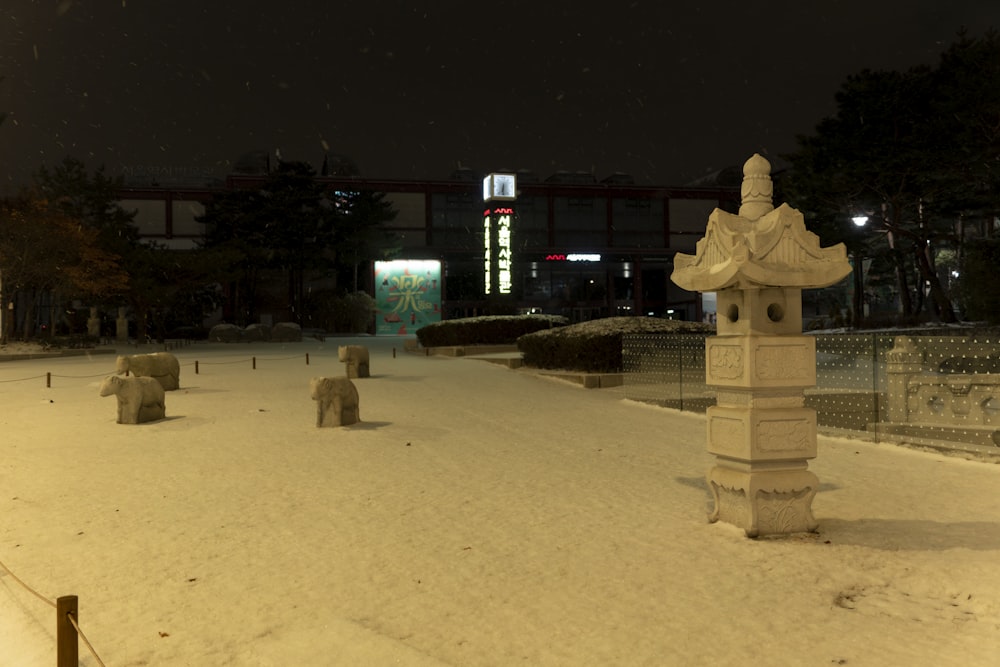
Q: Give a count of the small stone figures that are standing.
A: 4